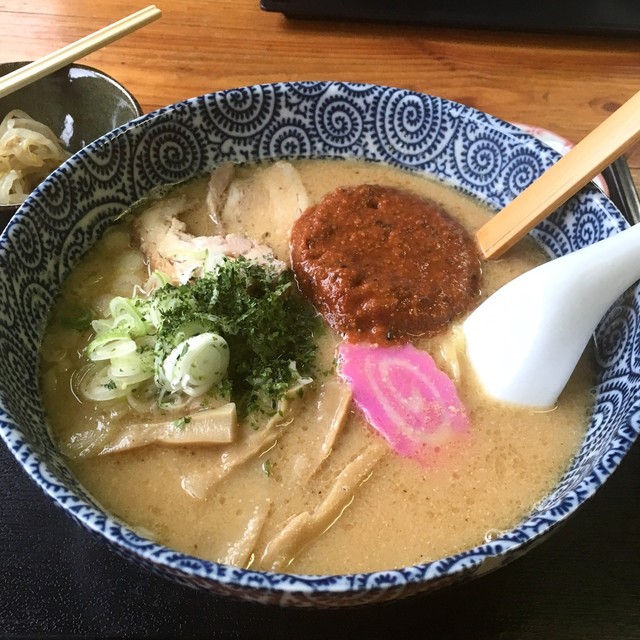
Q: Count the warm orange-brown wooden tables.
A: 1